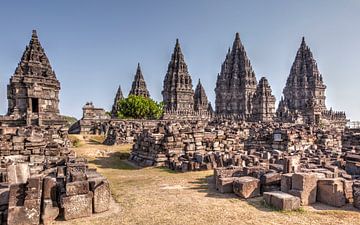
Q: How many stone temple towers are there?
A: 8